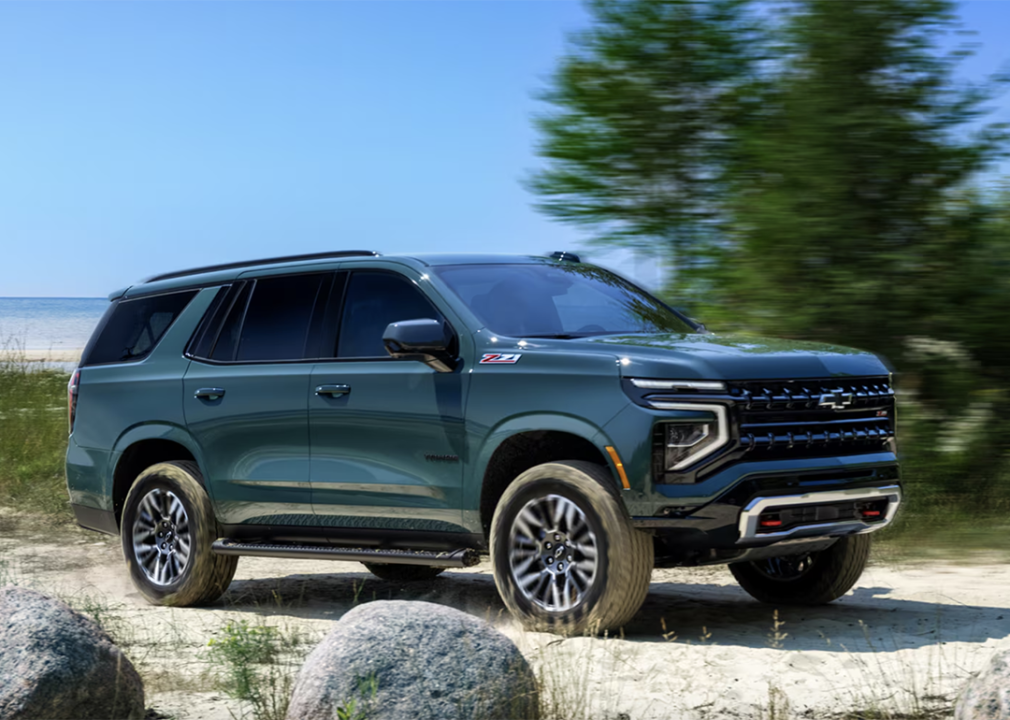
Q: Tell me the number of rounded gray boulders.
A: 3